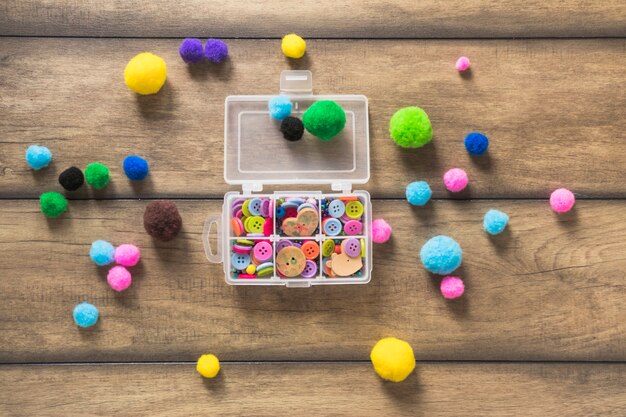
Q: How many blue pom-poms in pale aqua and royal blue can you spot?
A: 9